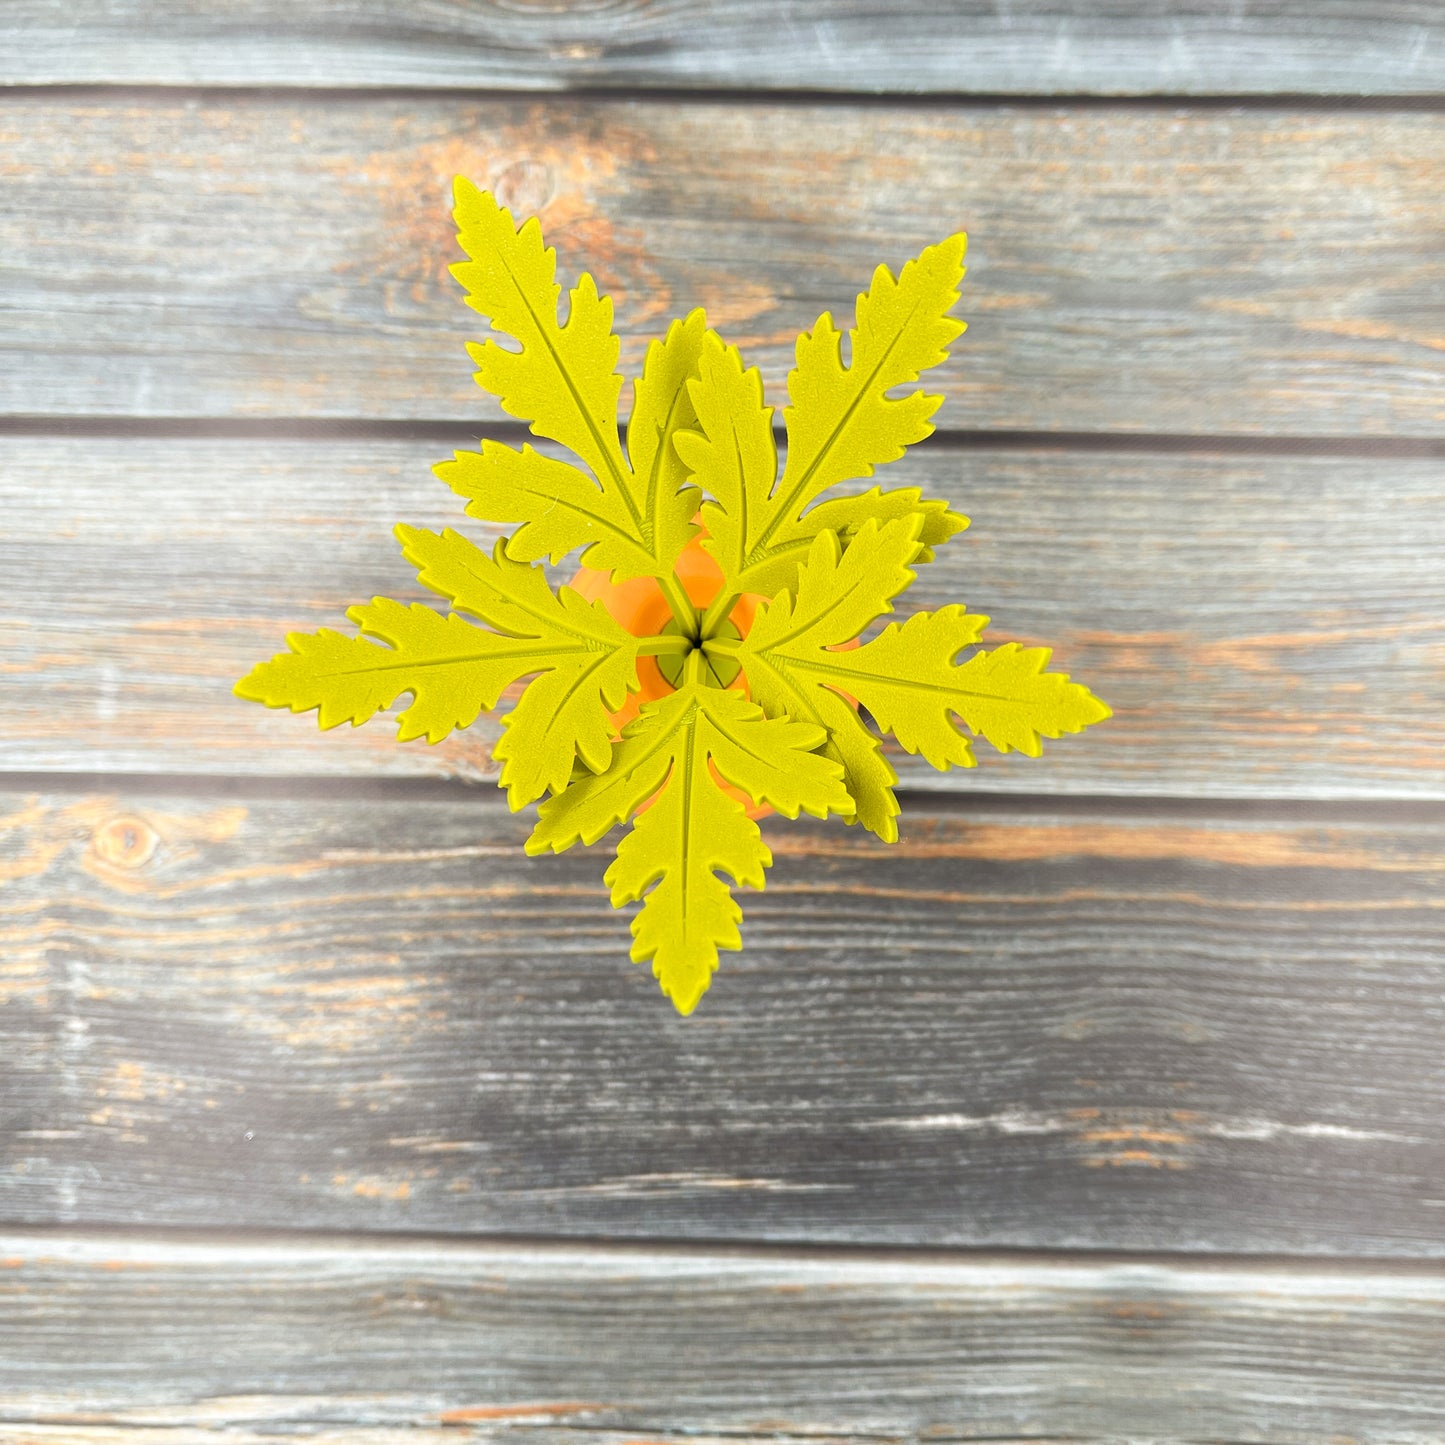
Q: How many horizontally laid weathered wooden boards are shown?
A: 5